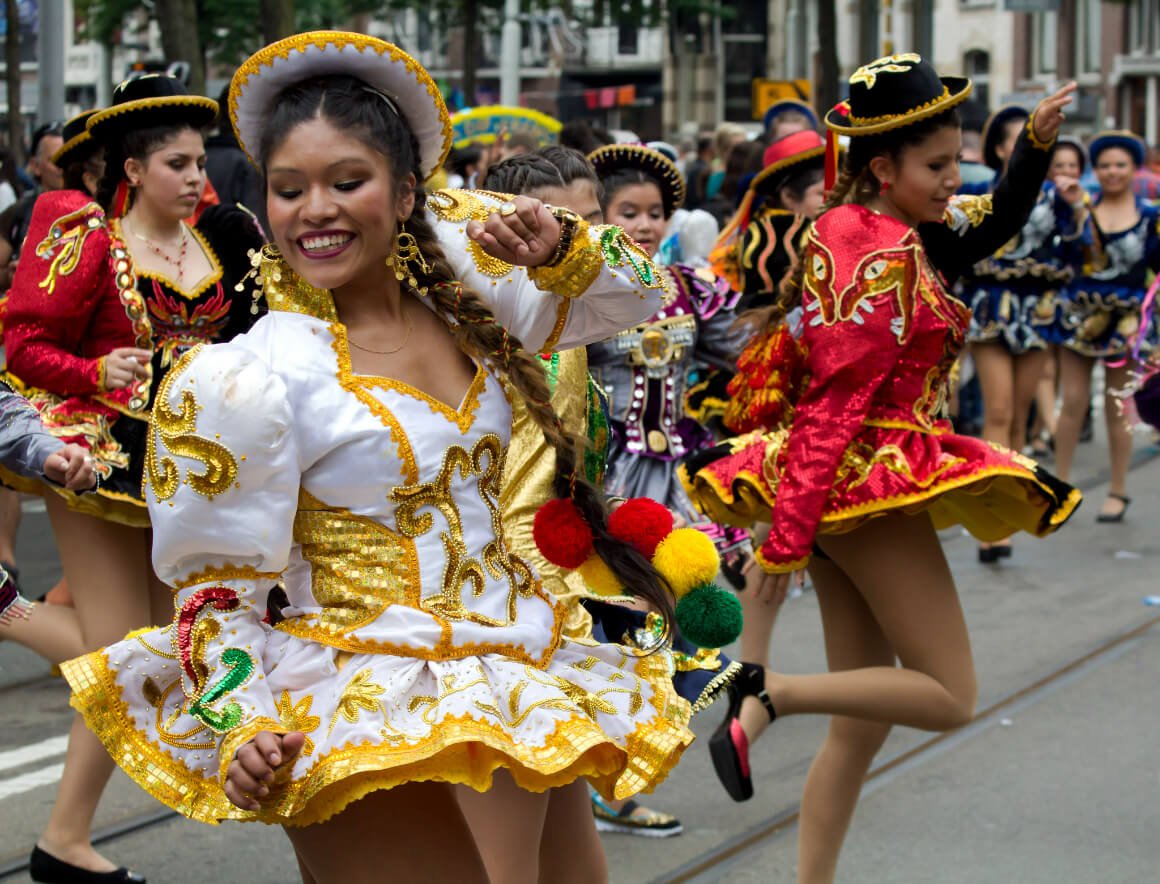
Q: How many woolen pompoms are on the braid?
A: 5